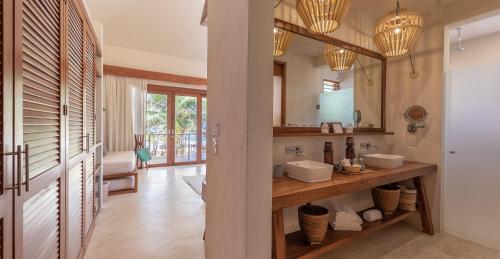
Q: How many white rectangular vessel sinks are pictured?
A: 2